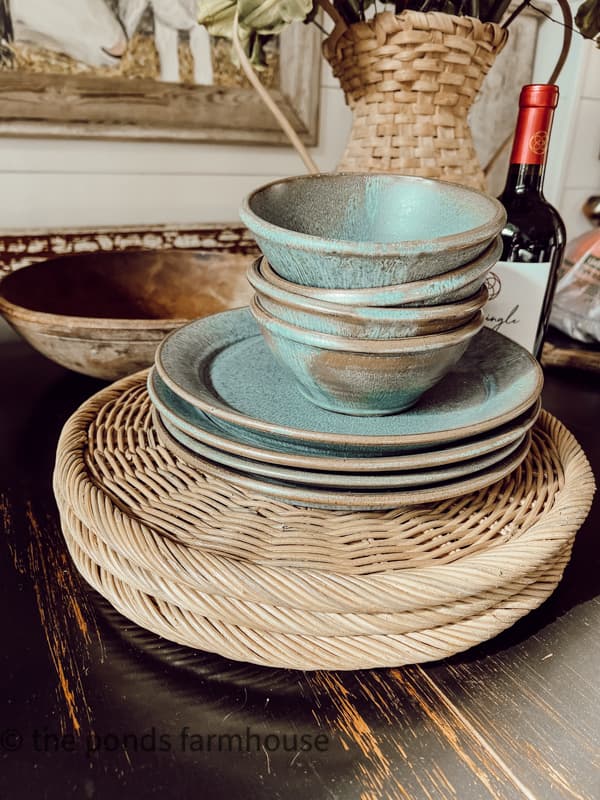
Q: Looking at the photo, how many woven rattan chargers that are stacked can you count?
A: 3